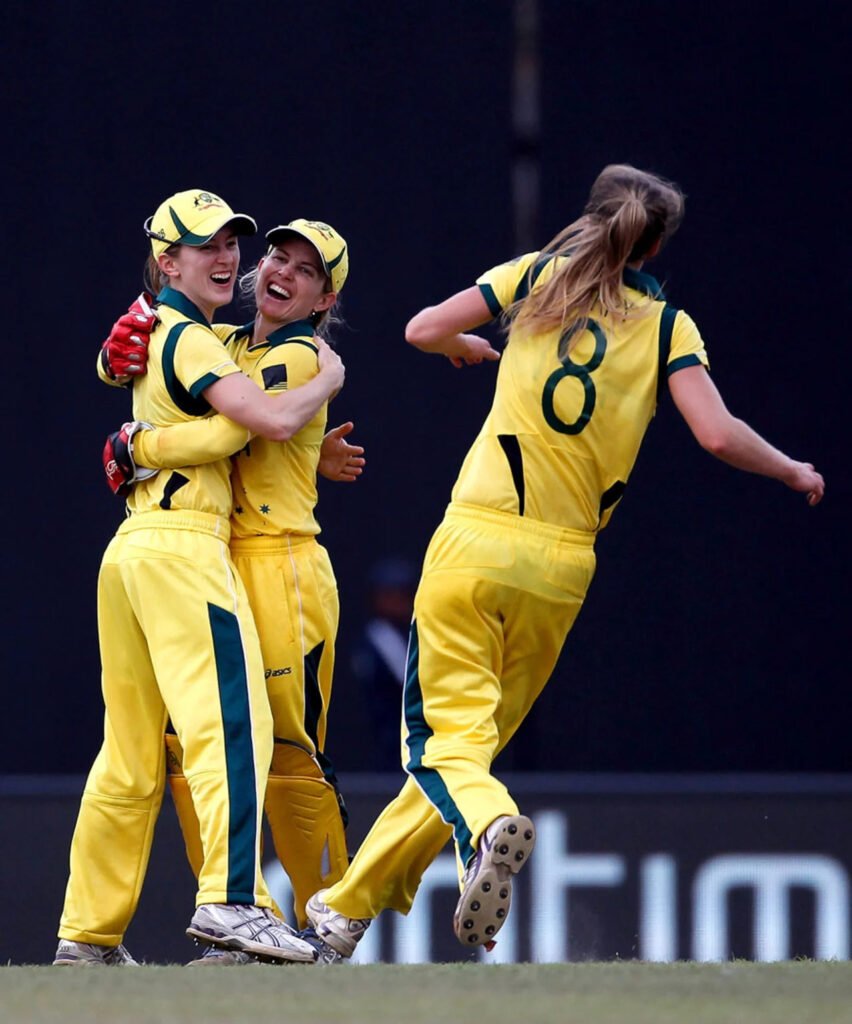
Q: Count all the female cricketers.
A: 3